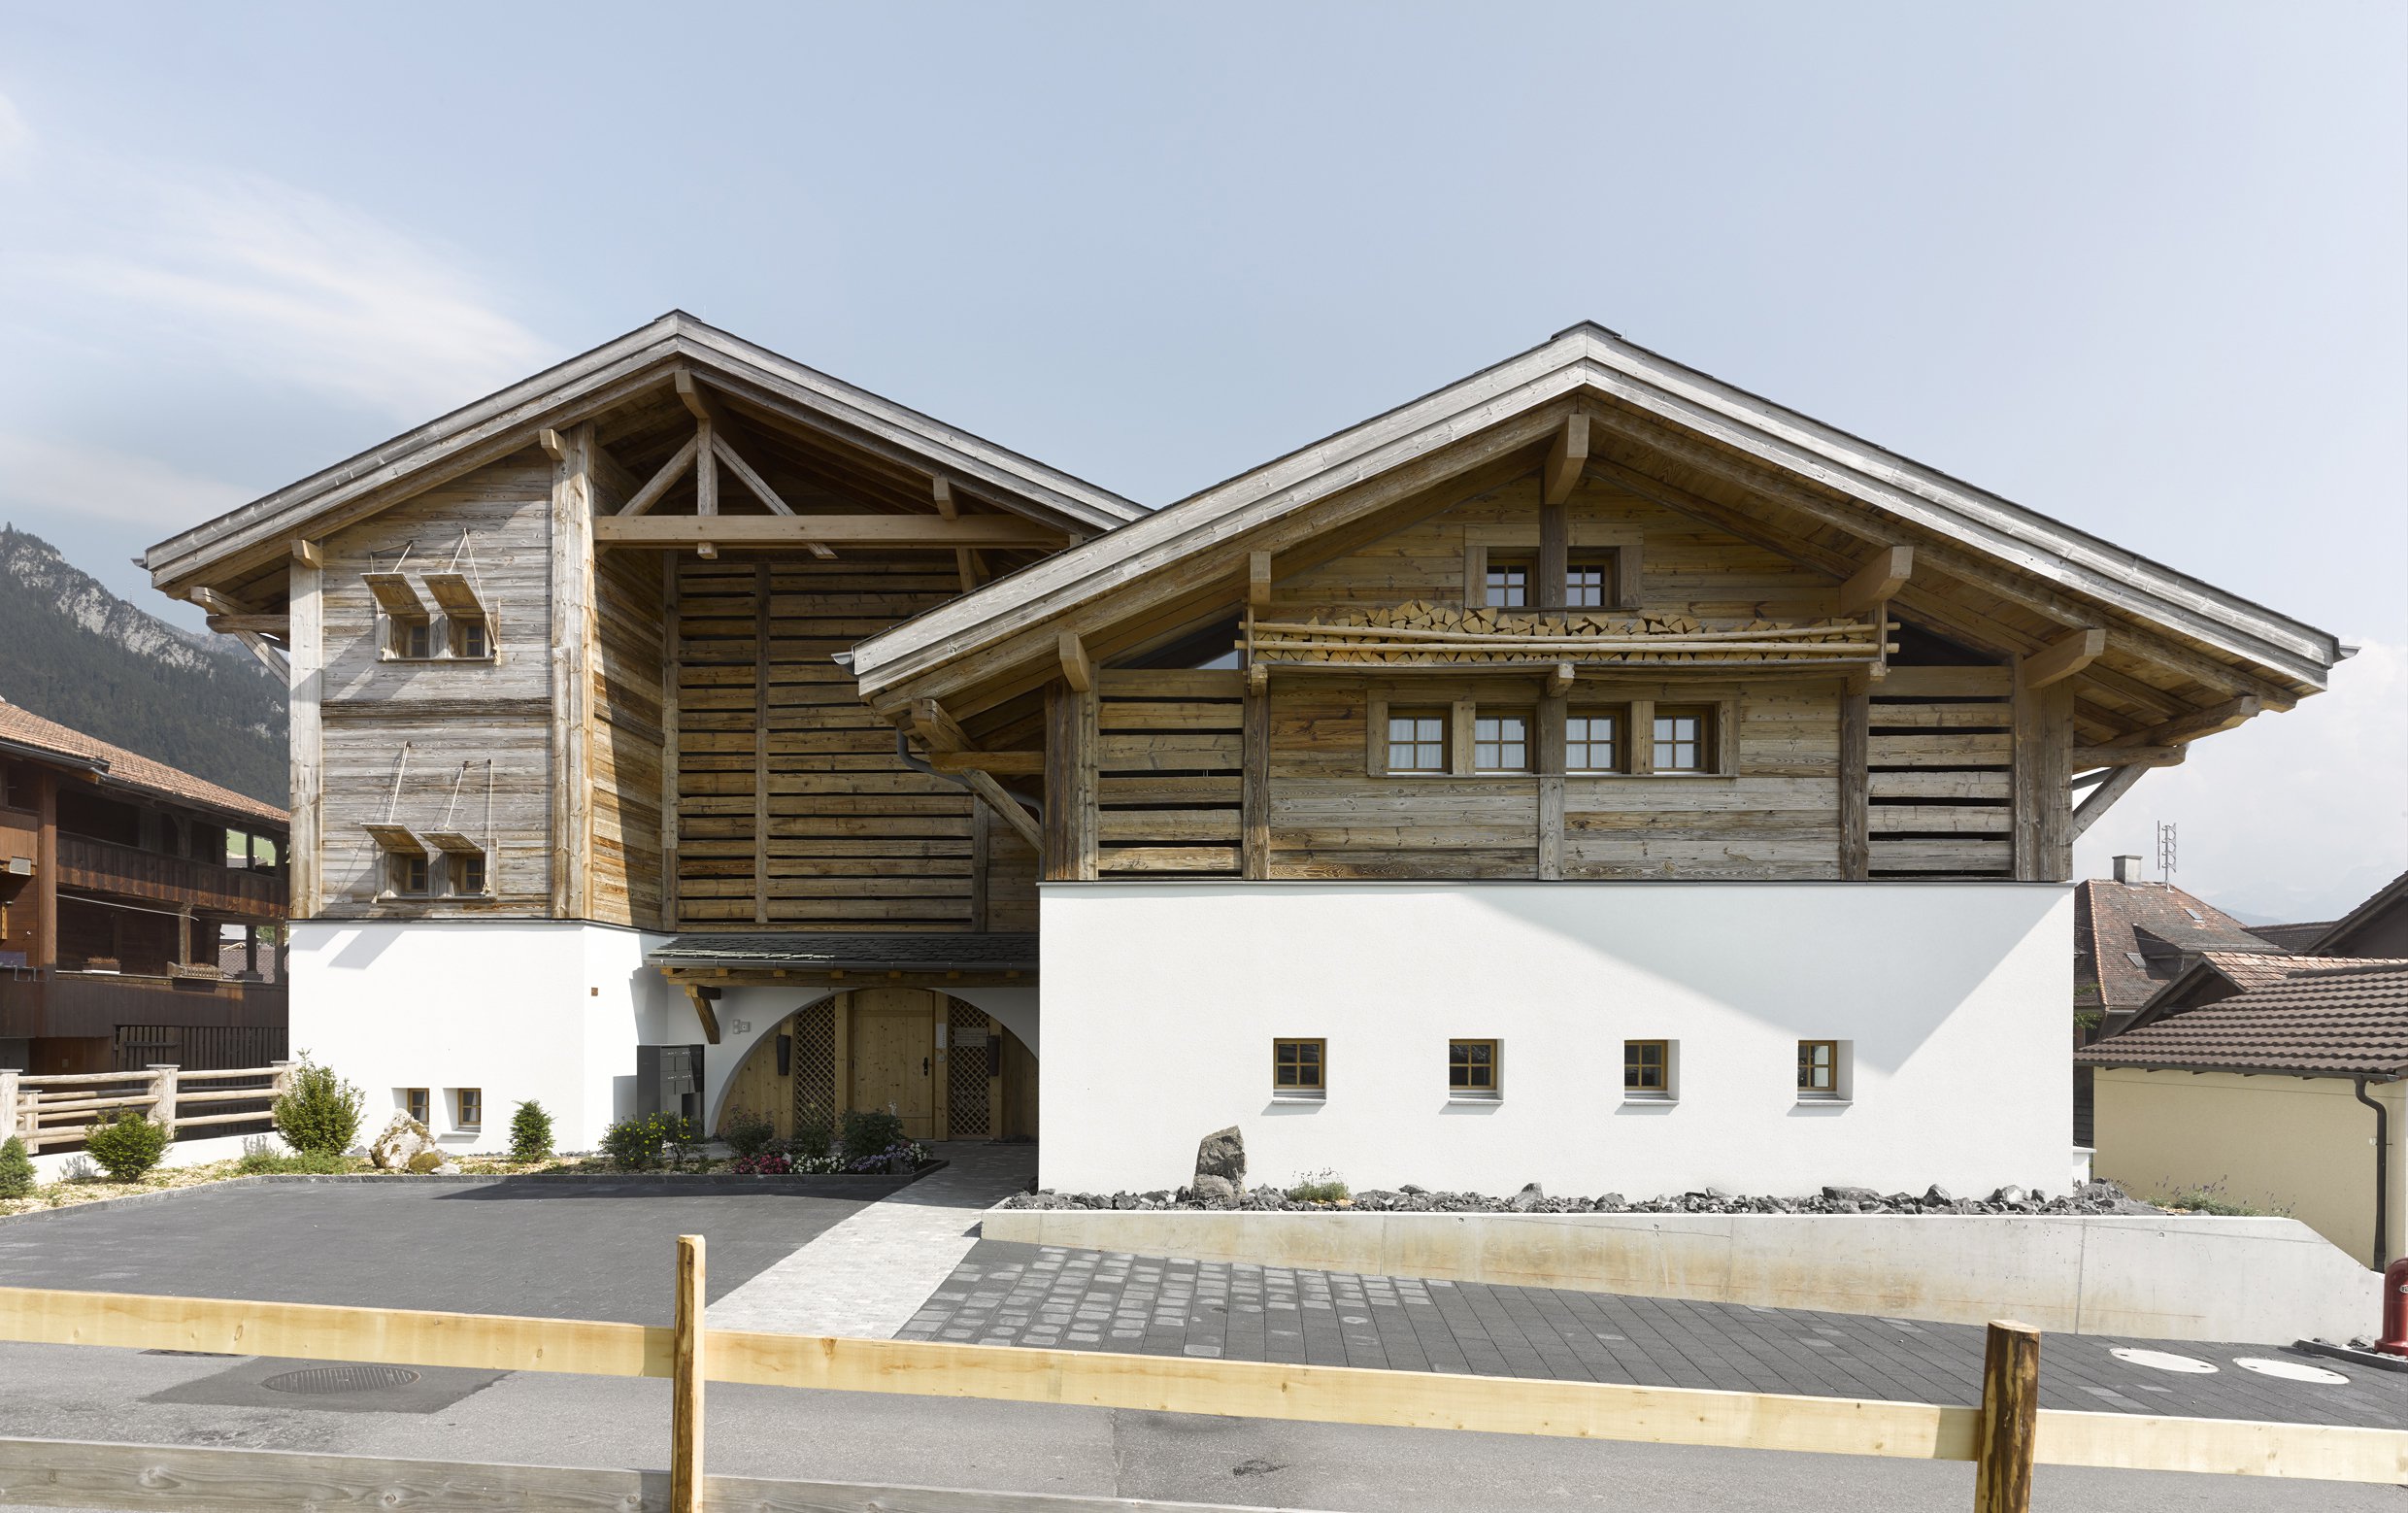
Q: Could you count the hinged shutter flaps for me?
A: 4